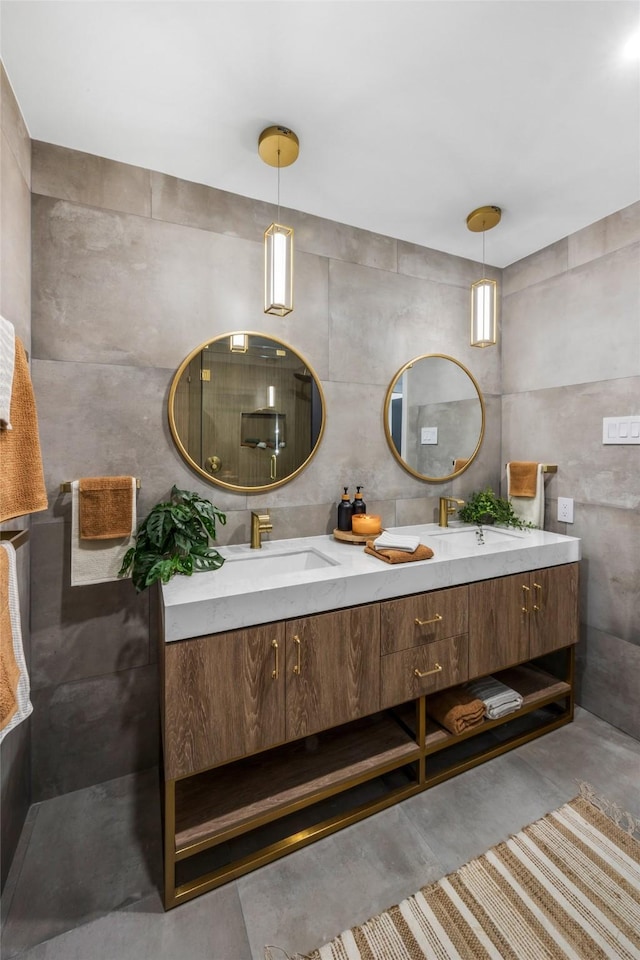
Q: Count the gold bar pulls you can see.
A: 6